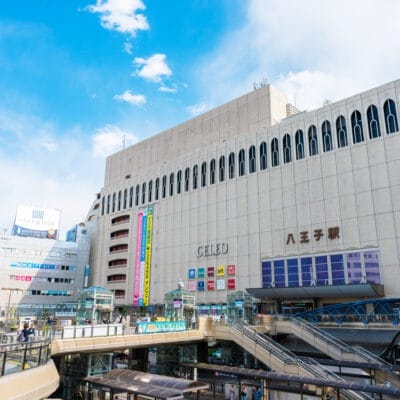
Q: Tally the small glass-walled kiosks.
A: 3